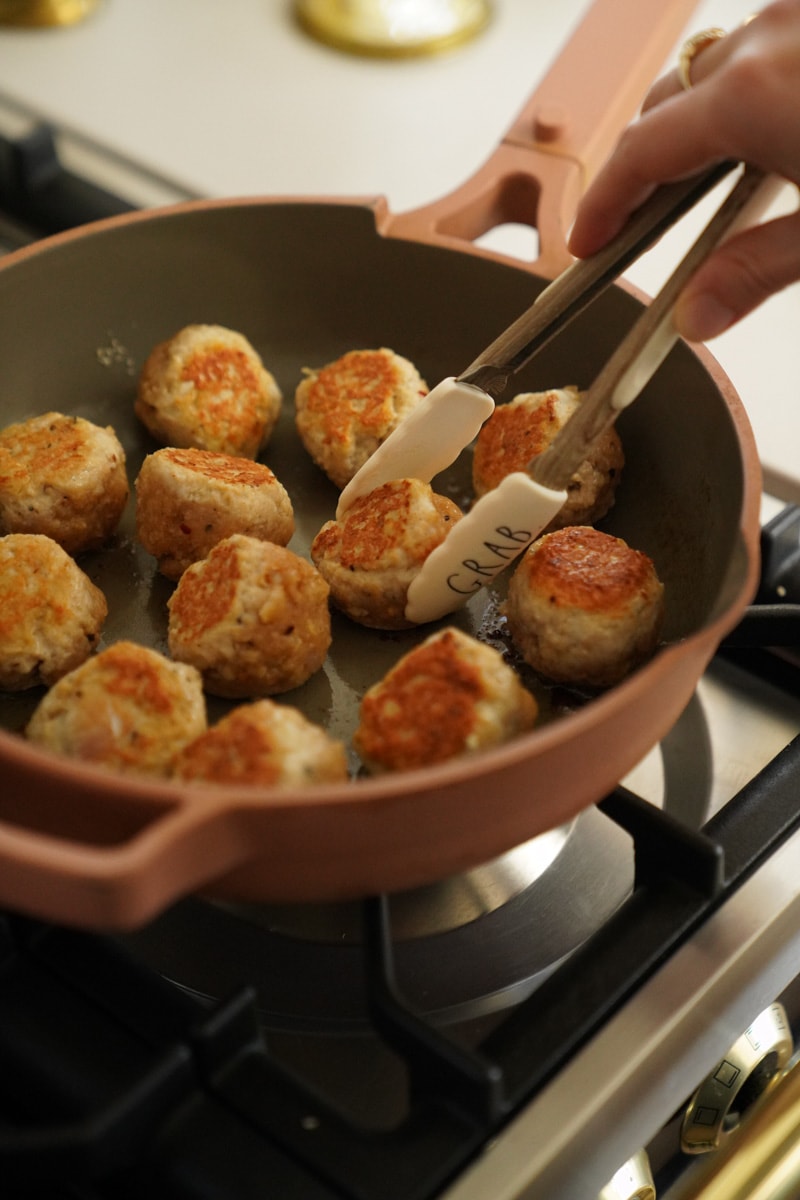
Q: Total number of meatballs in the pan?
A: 12